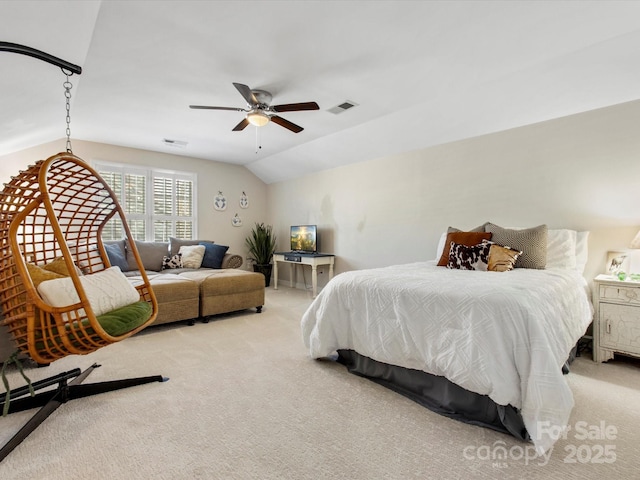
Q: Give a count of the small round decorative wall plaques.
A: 3